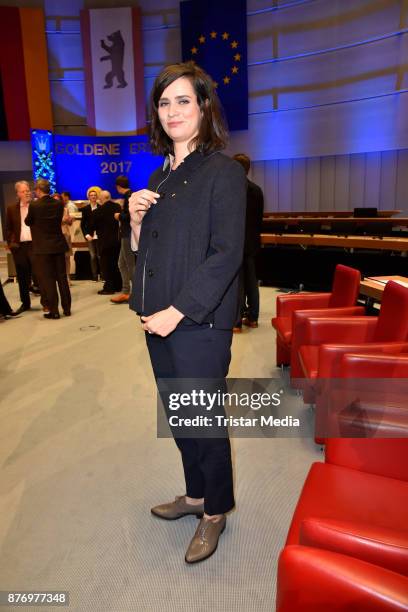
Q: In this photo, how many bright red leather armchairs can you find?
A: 5